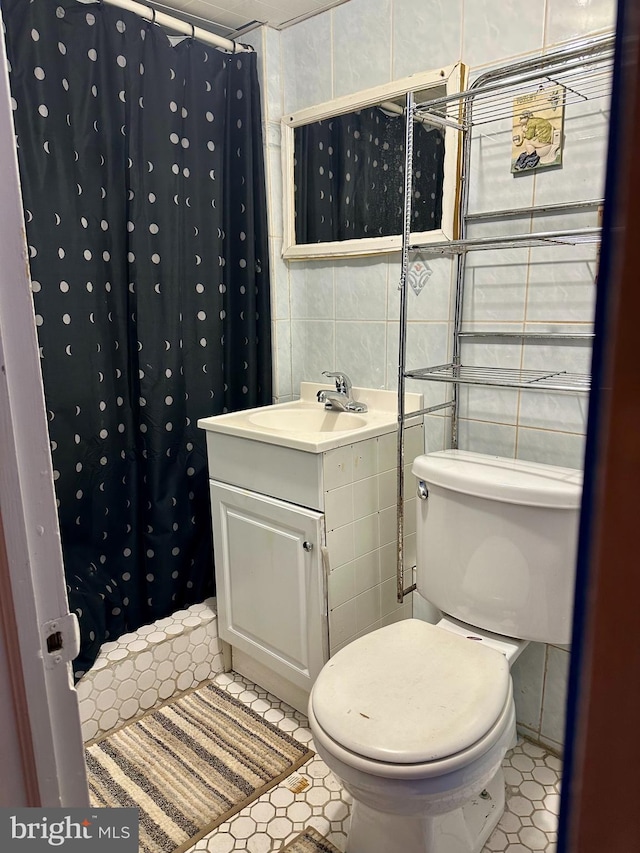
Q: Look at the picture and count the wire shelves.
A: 3